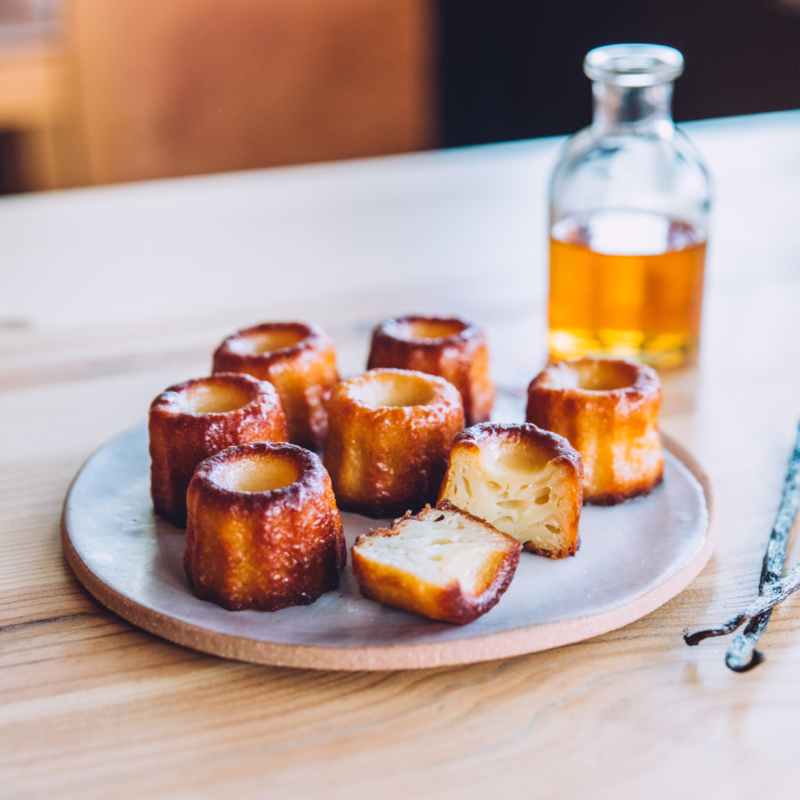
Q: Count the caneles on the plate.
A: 7